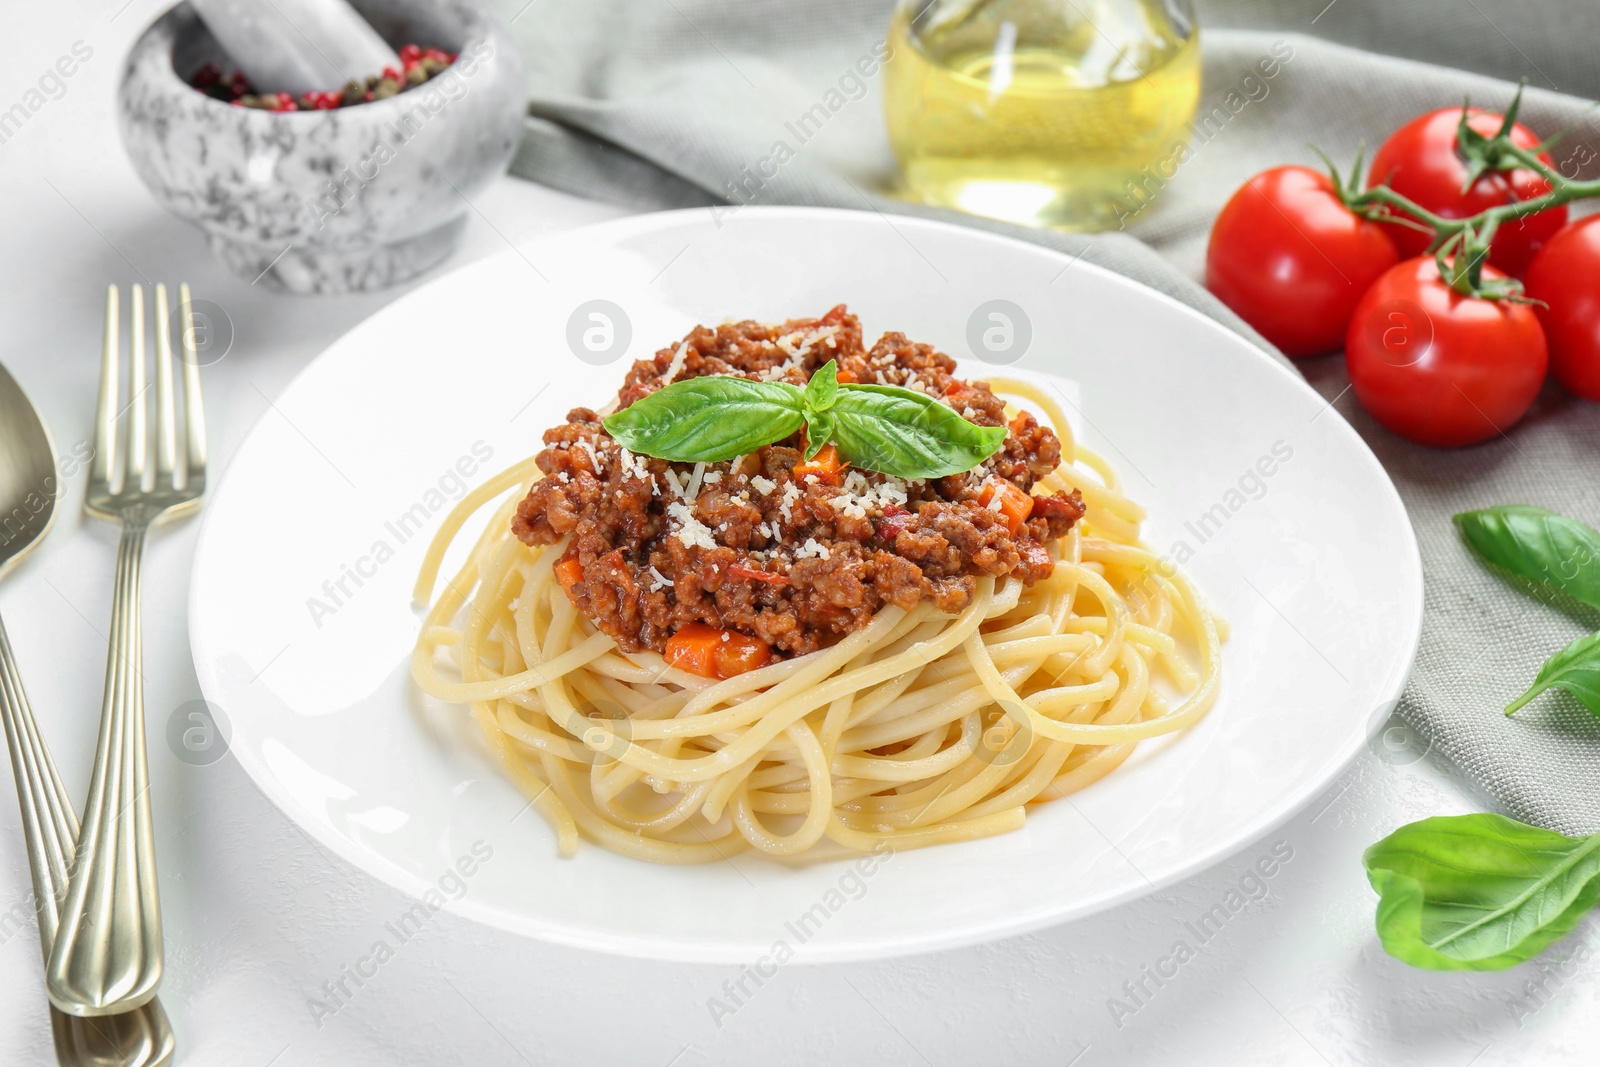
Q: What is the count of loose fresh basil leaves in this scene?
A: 3